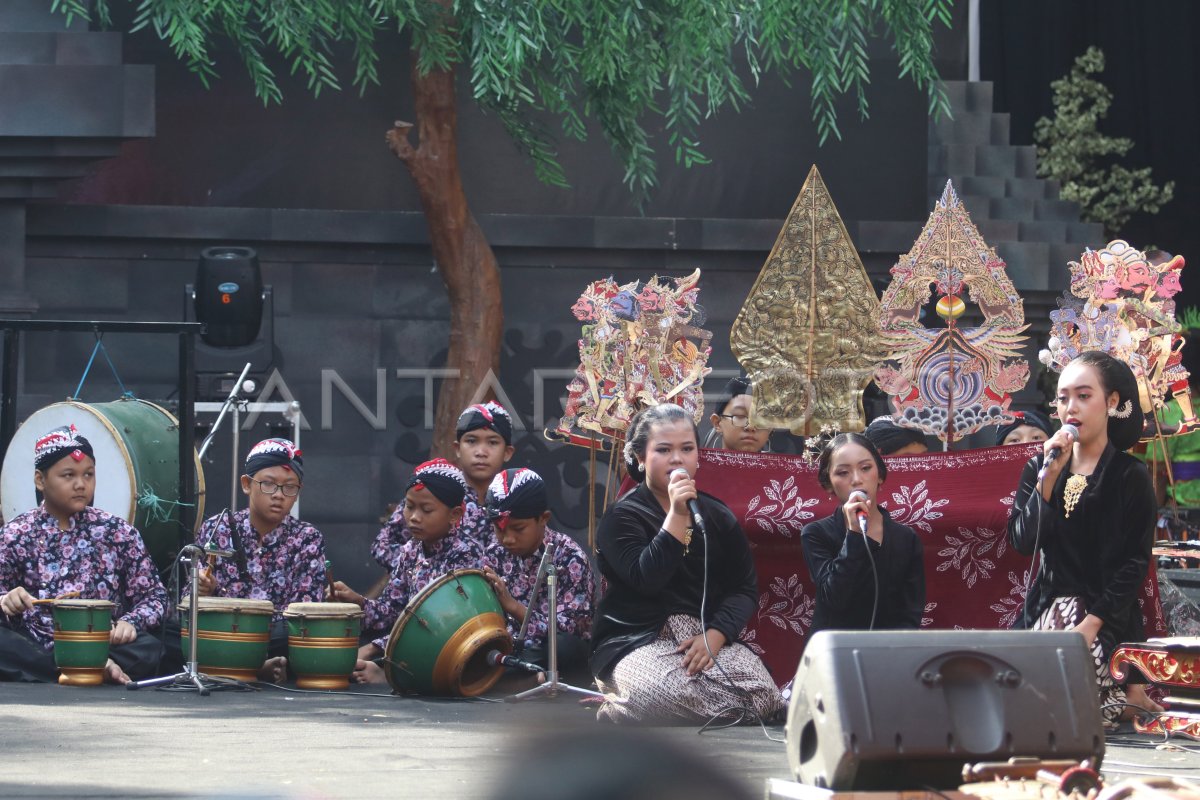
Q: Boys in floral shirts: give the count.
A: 5